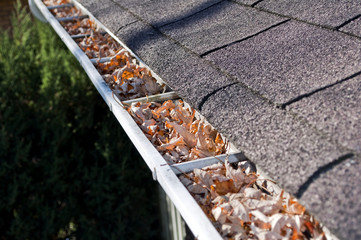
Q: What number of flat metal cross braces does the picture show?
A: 6